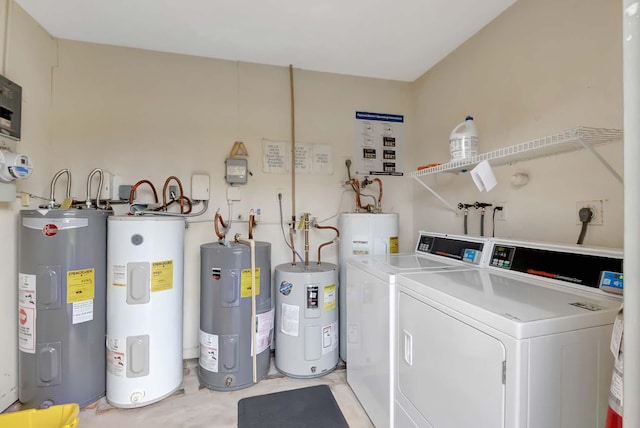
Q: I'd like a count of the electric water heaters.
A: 5